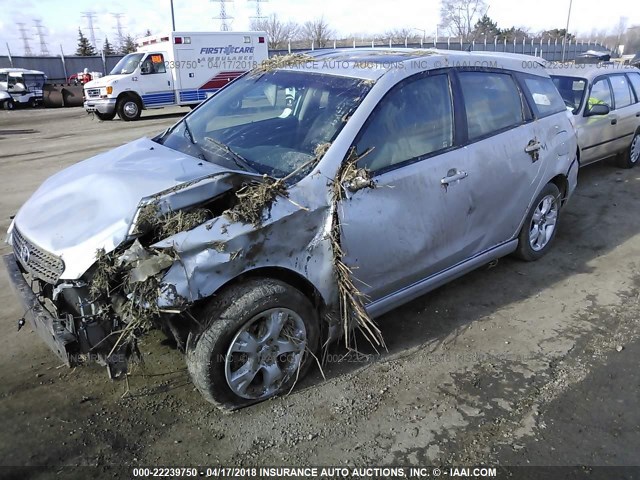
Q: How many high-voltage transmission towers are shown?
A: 6